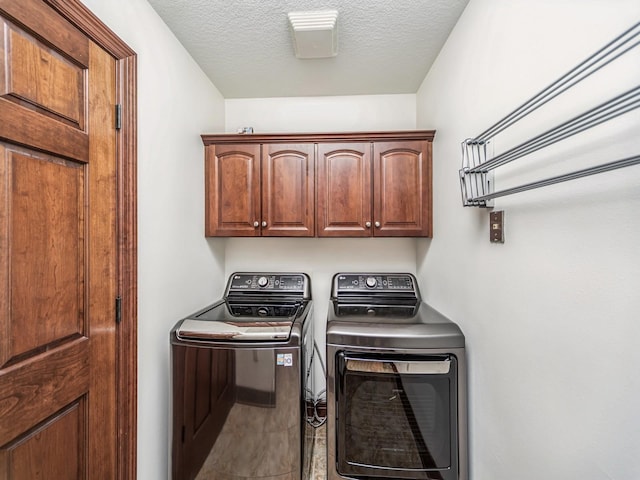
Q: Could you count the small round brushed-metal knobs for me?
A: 4